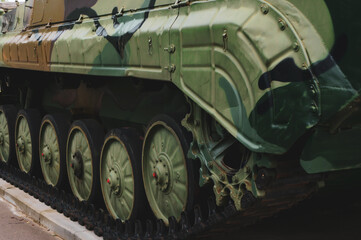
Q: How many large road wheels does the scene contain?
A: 6